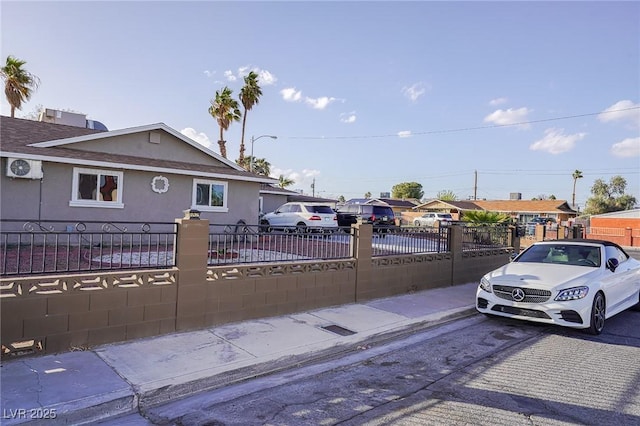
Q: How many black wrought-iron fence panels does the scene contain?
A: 4